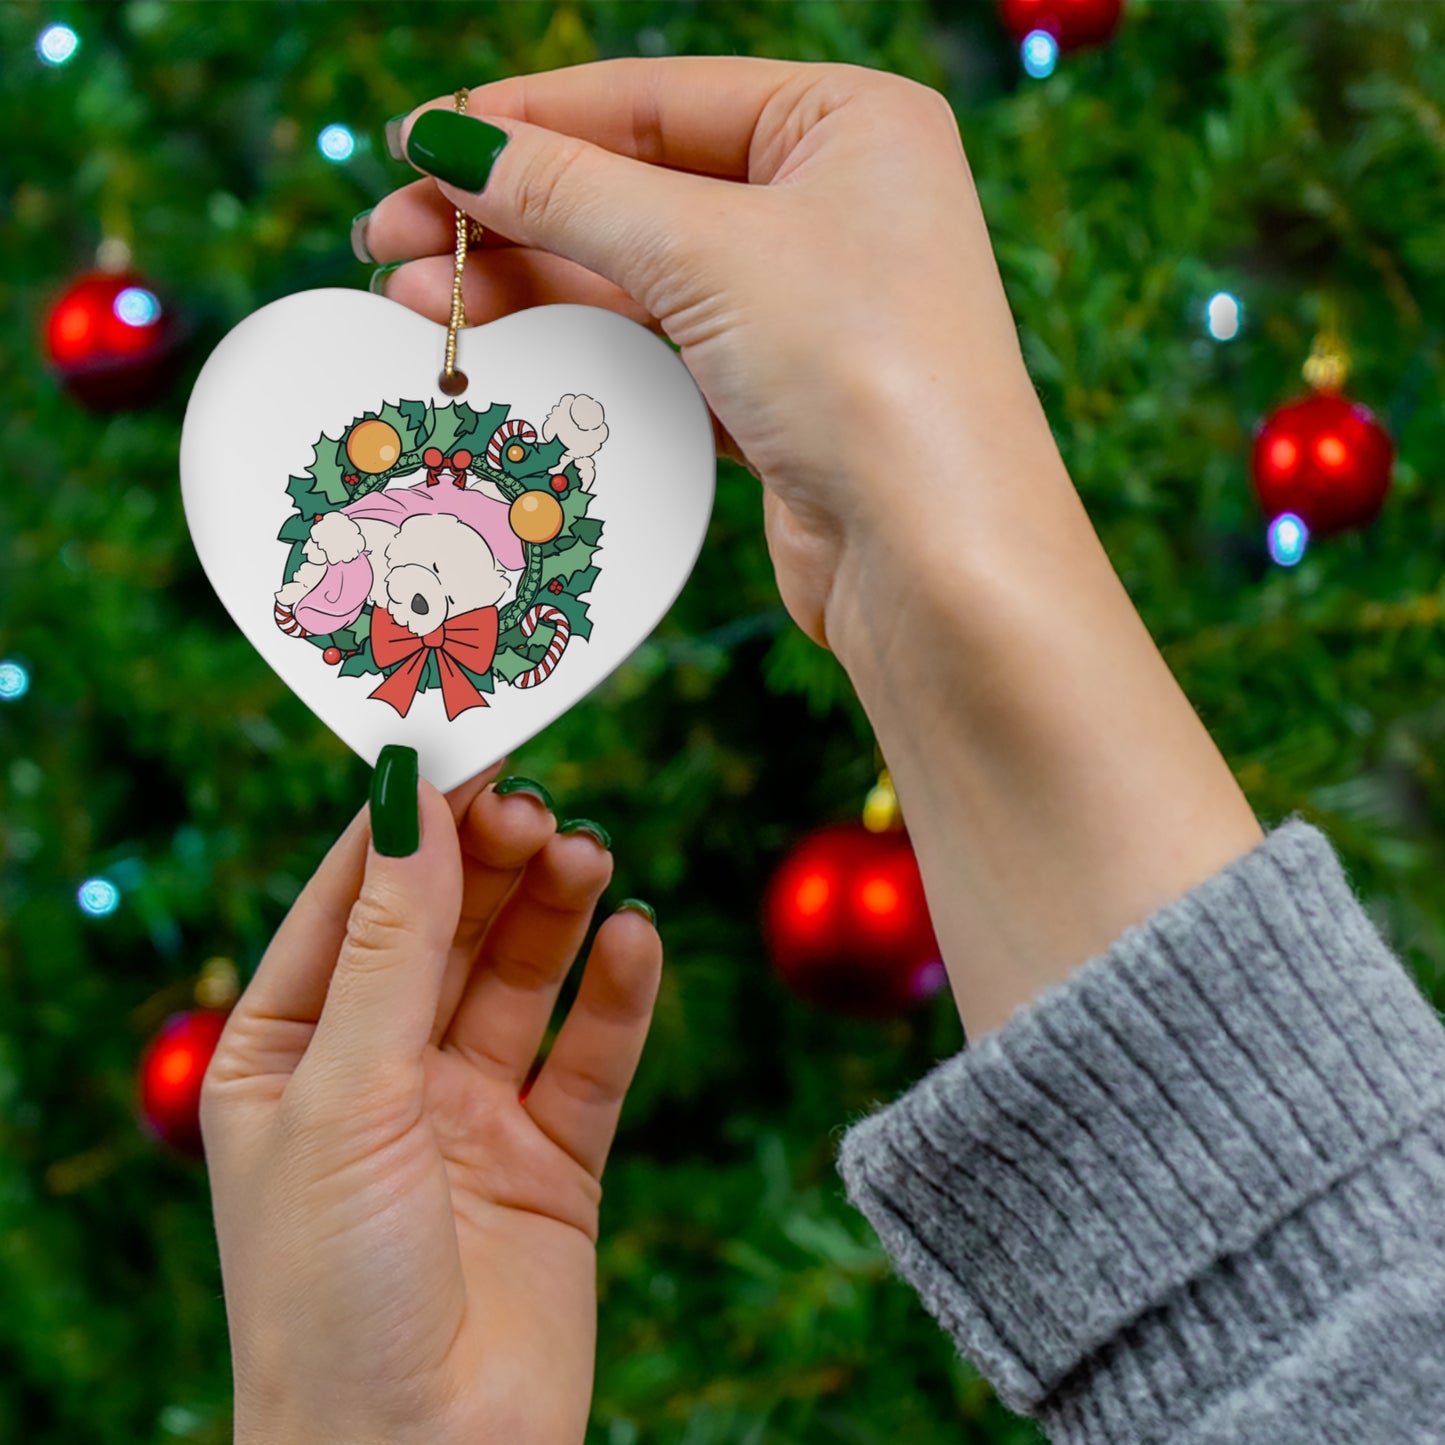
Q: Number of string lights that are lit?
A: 8